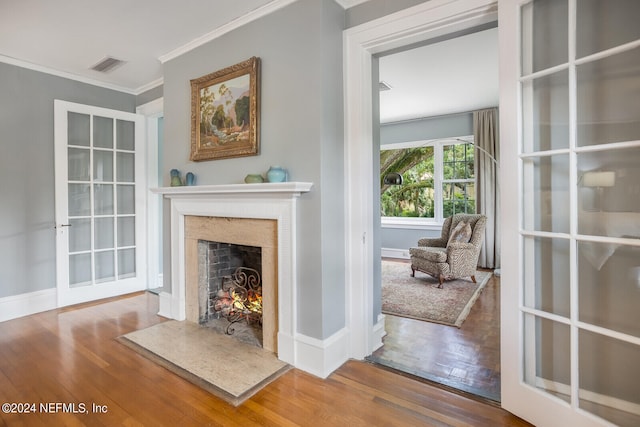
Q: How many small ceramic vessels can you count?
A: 4